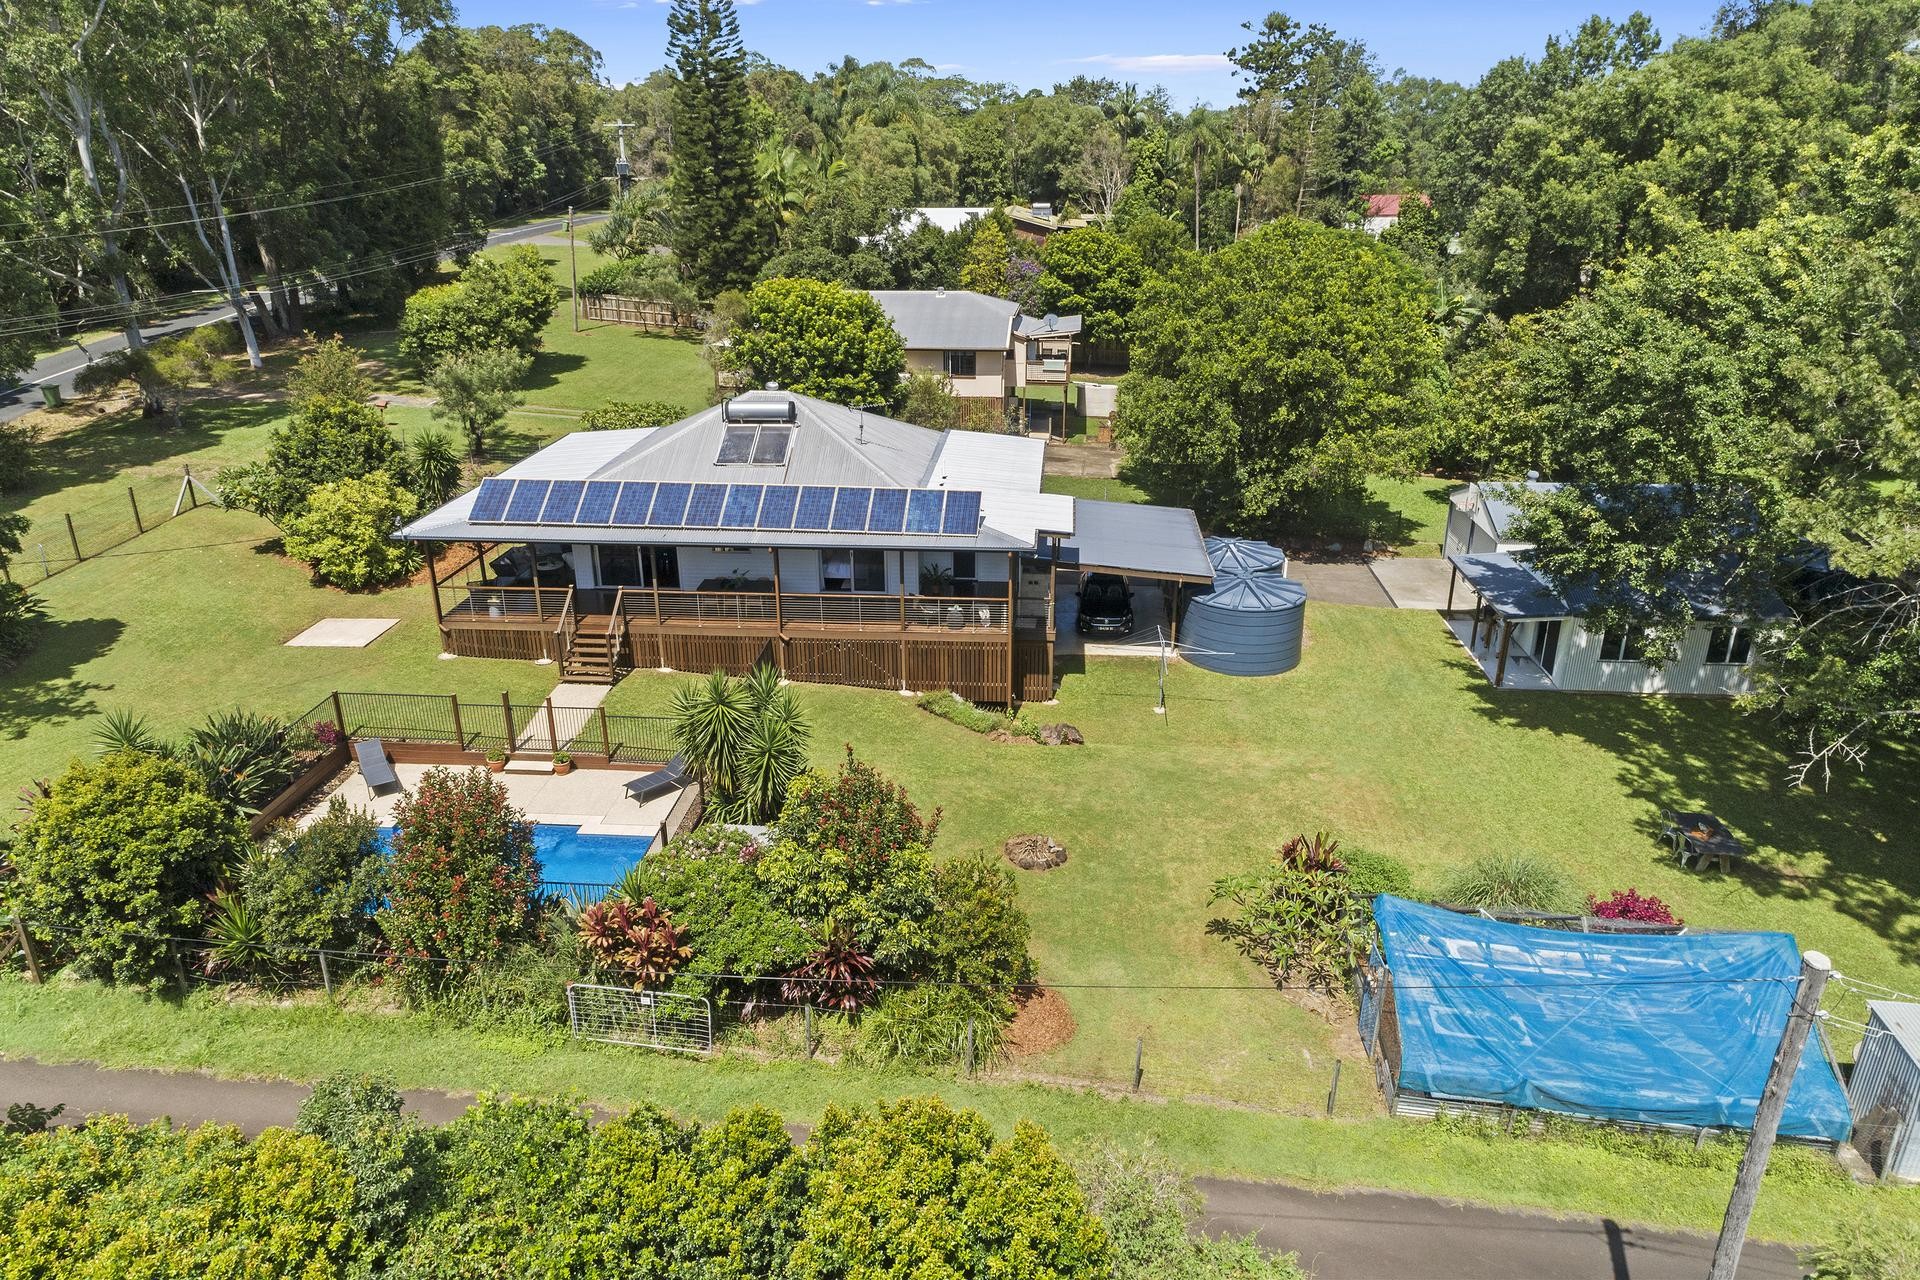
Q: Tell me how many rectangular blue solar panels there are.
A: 14